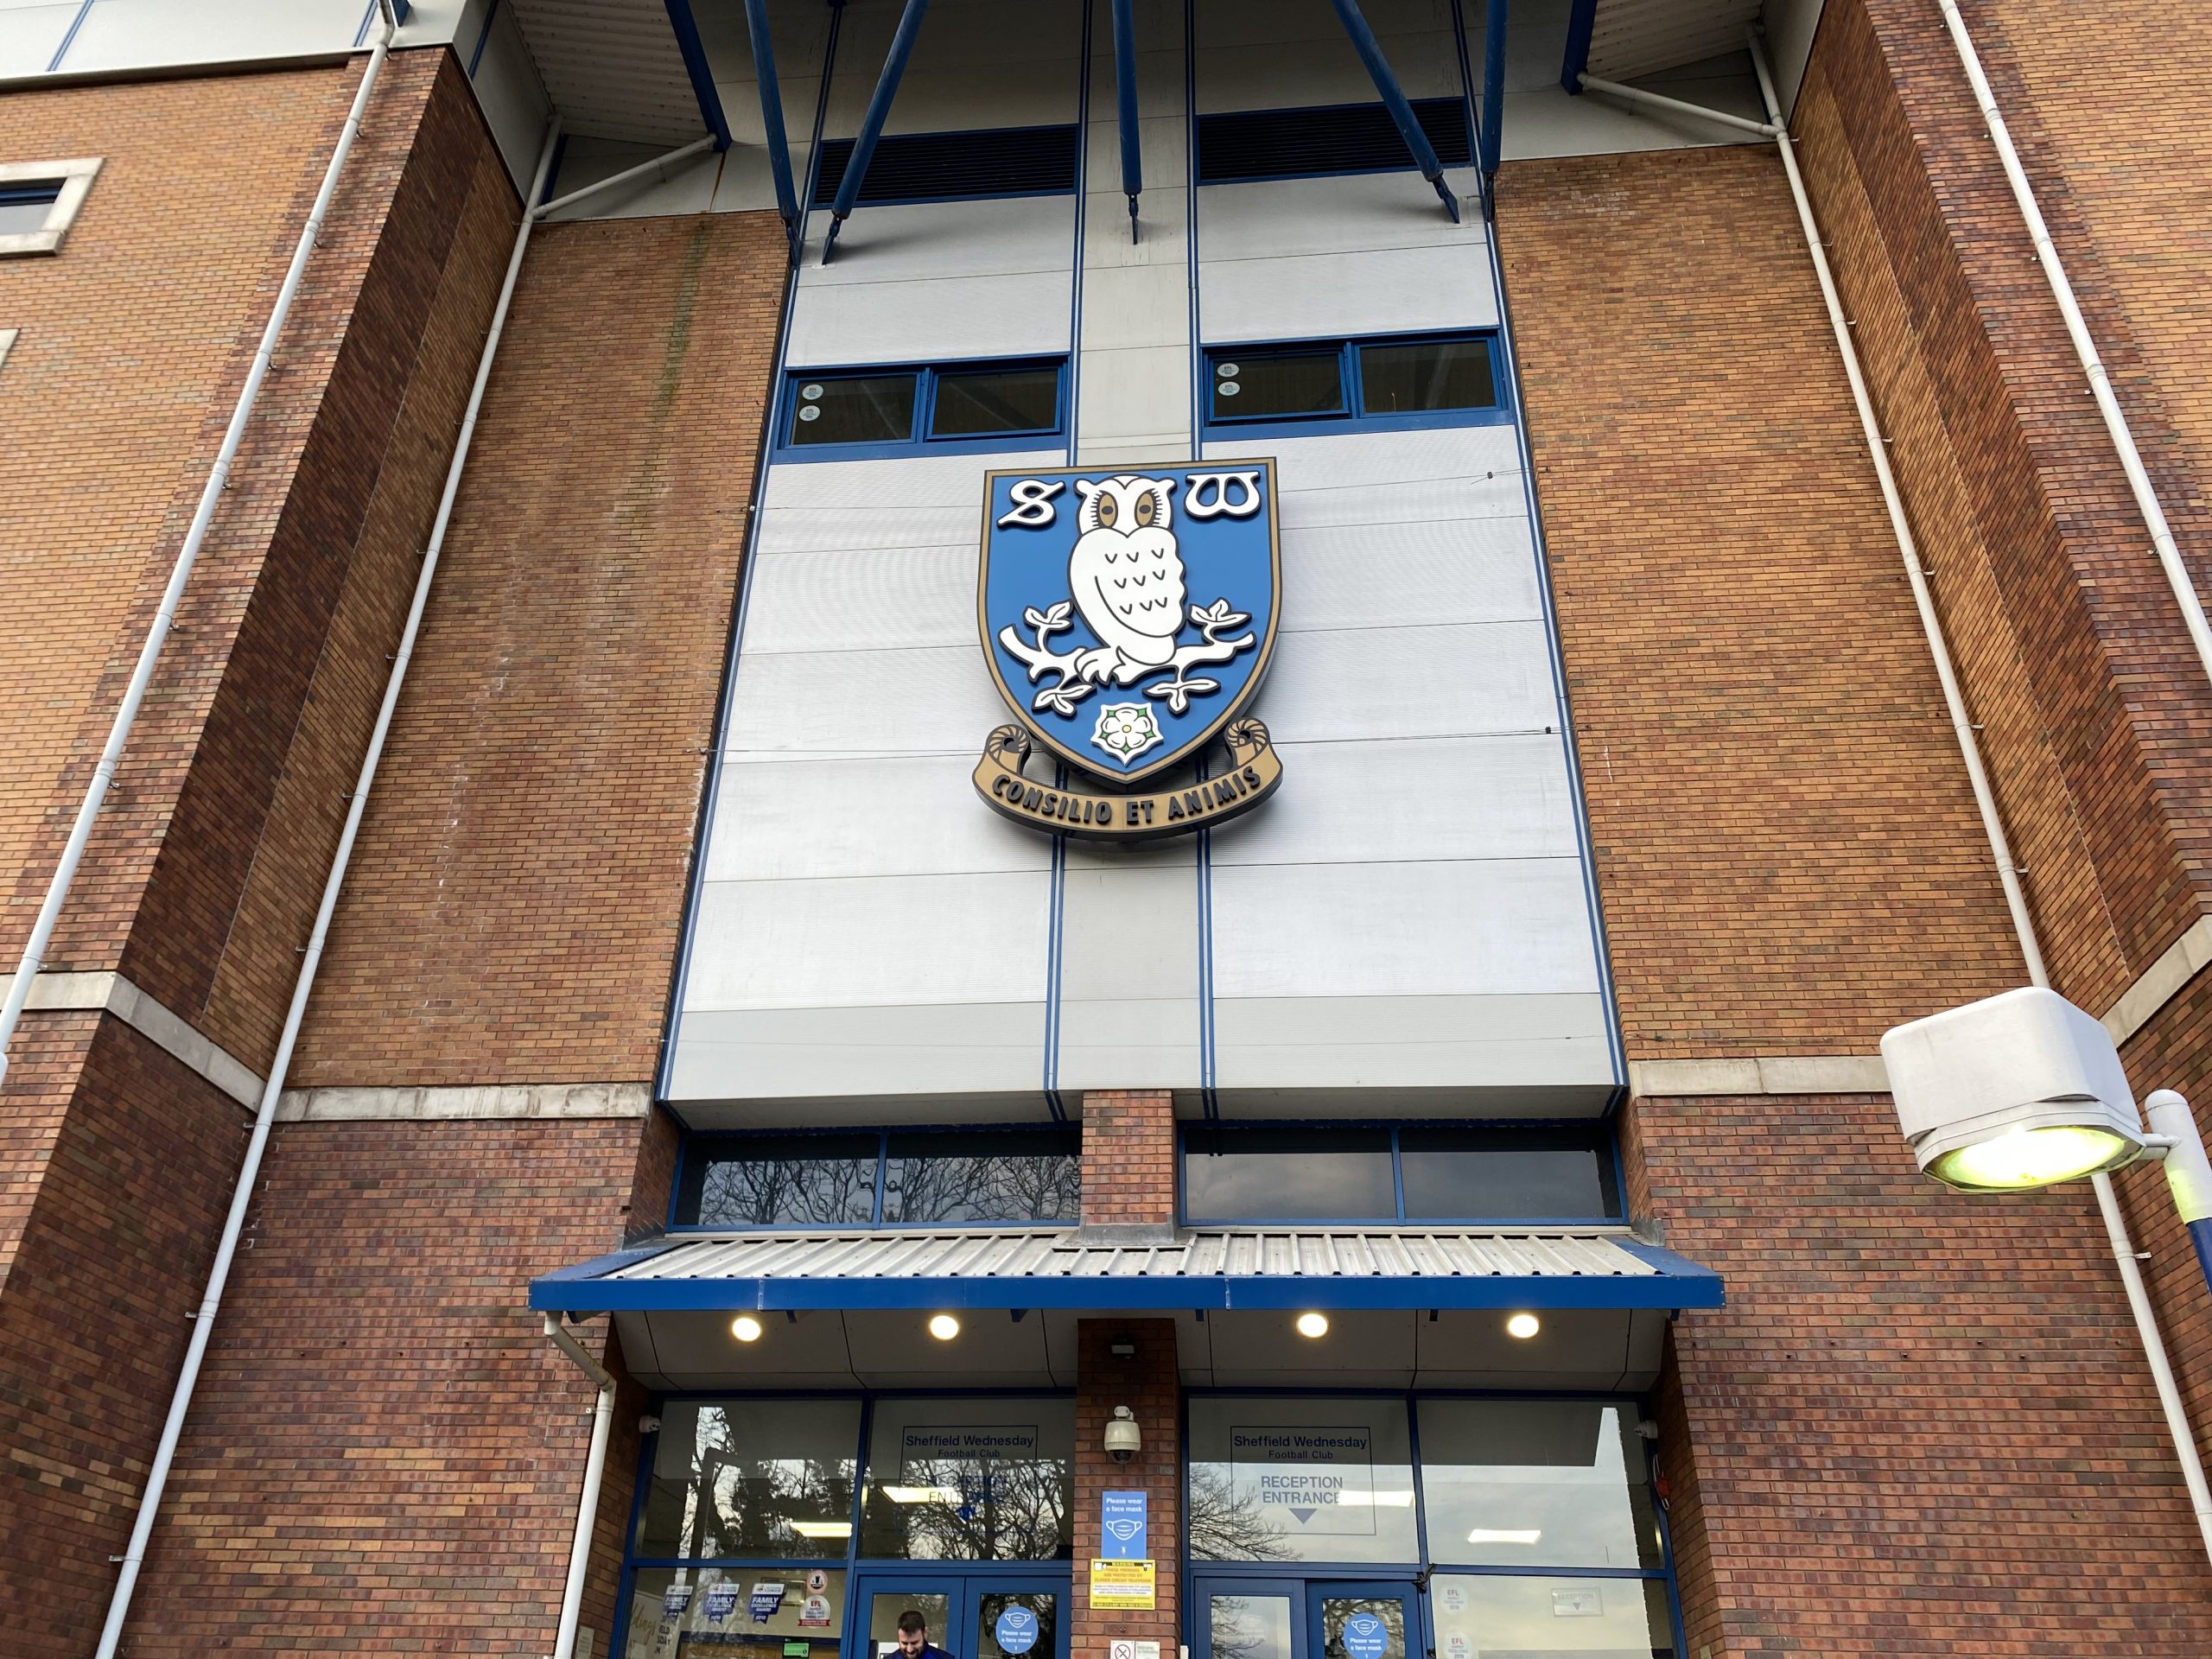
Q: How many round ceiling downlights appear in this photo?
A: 4